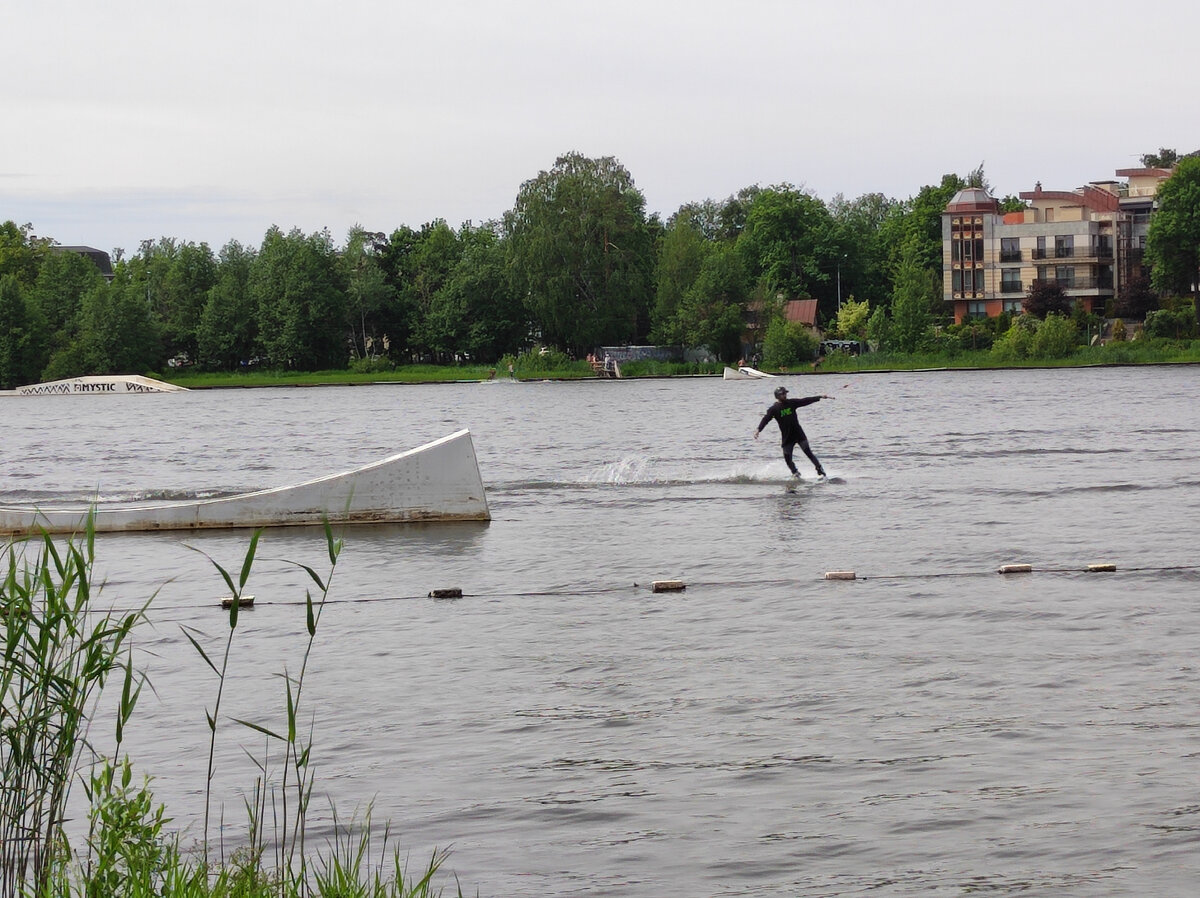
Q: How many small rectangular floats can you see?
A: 6